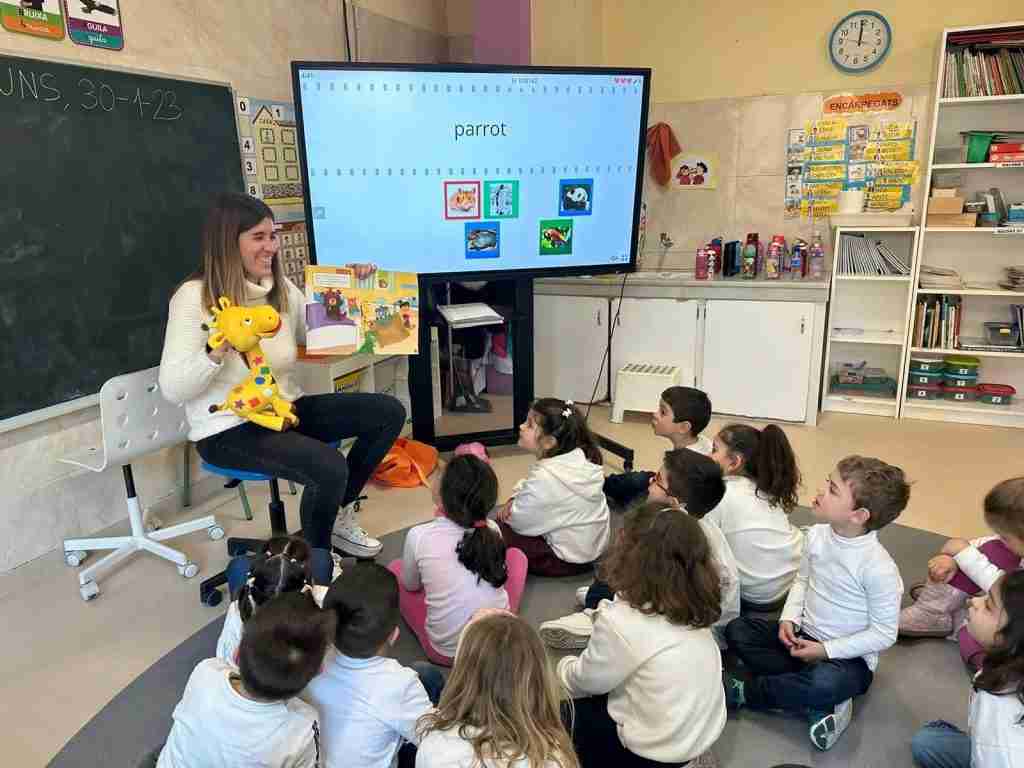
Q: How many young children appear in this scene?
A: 13